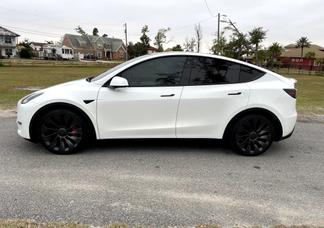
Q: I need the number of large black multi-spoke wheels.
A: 2